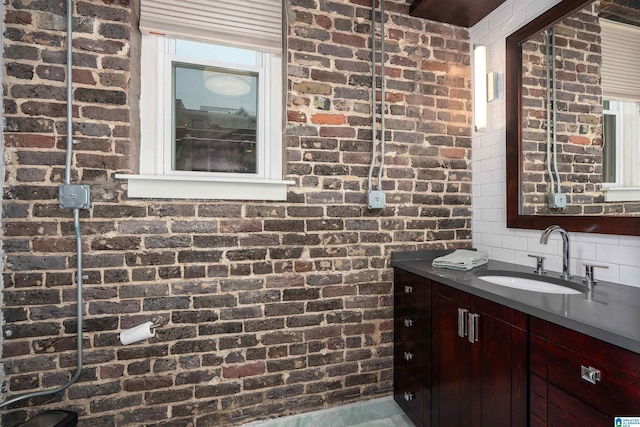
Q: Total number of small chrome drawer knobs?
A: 5